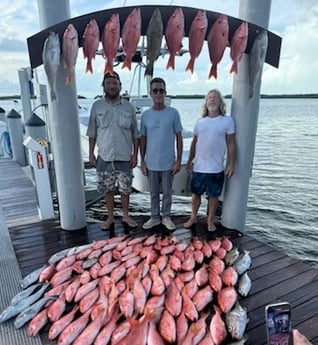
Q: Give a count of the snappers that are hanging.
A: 8